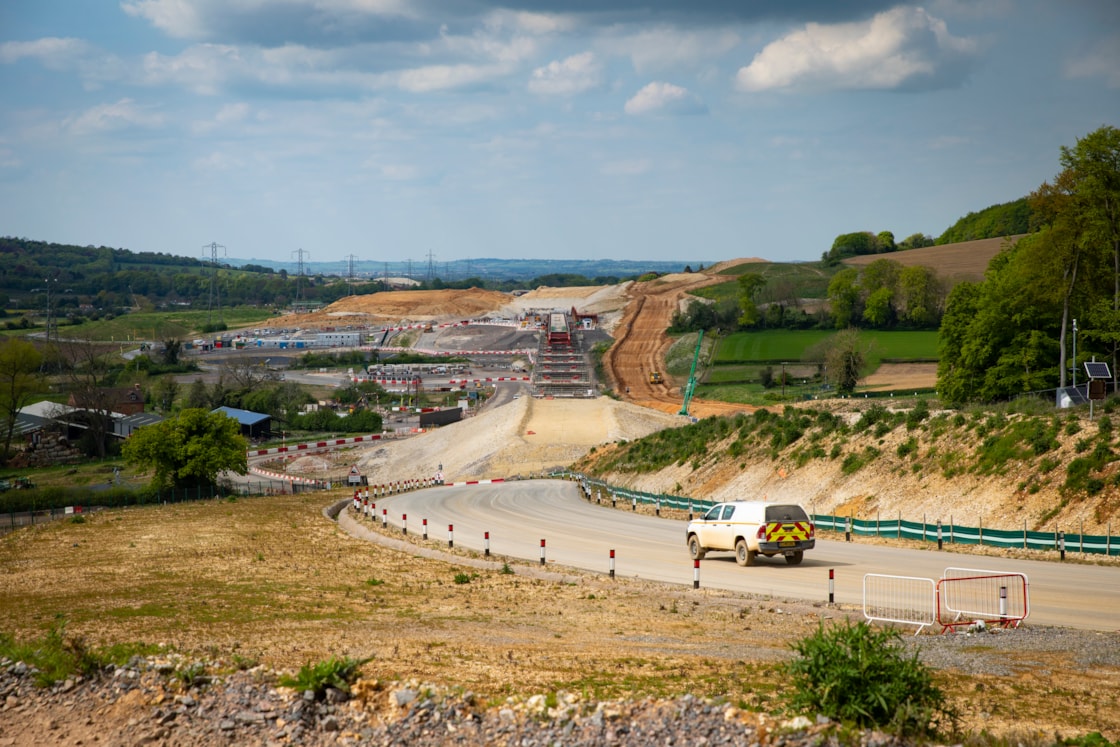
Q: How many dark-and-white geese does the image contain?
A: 0